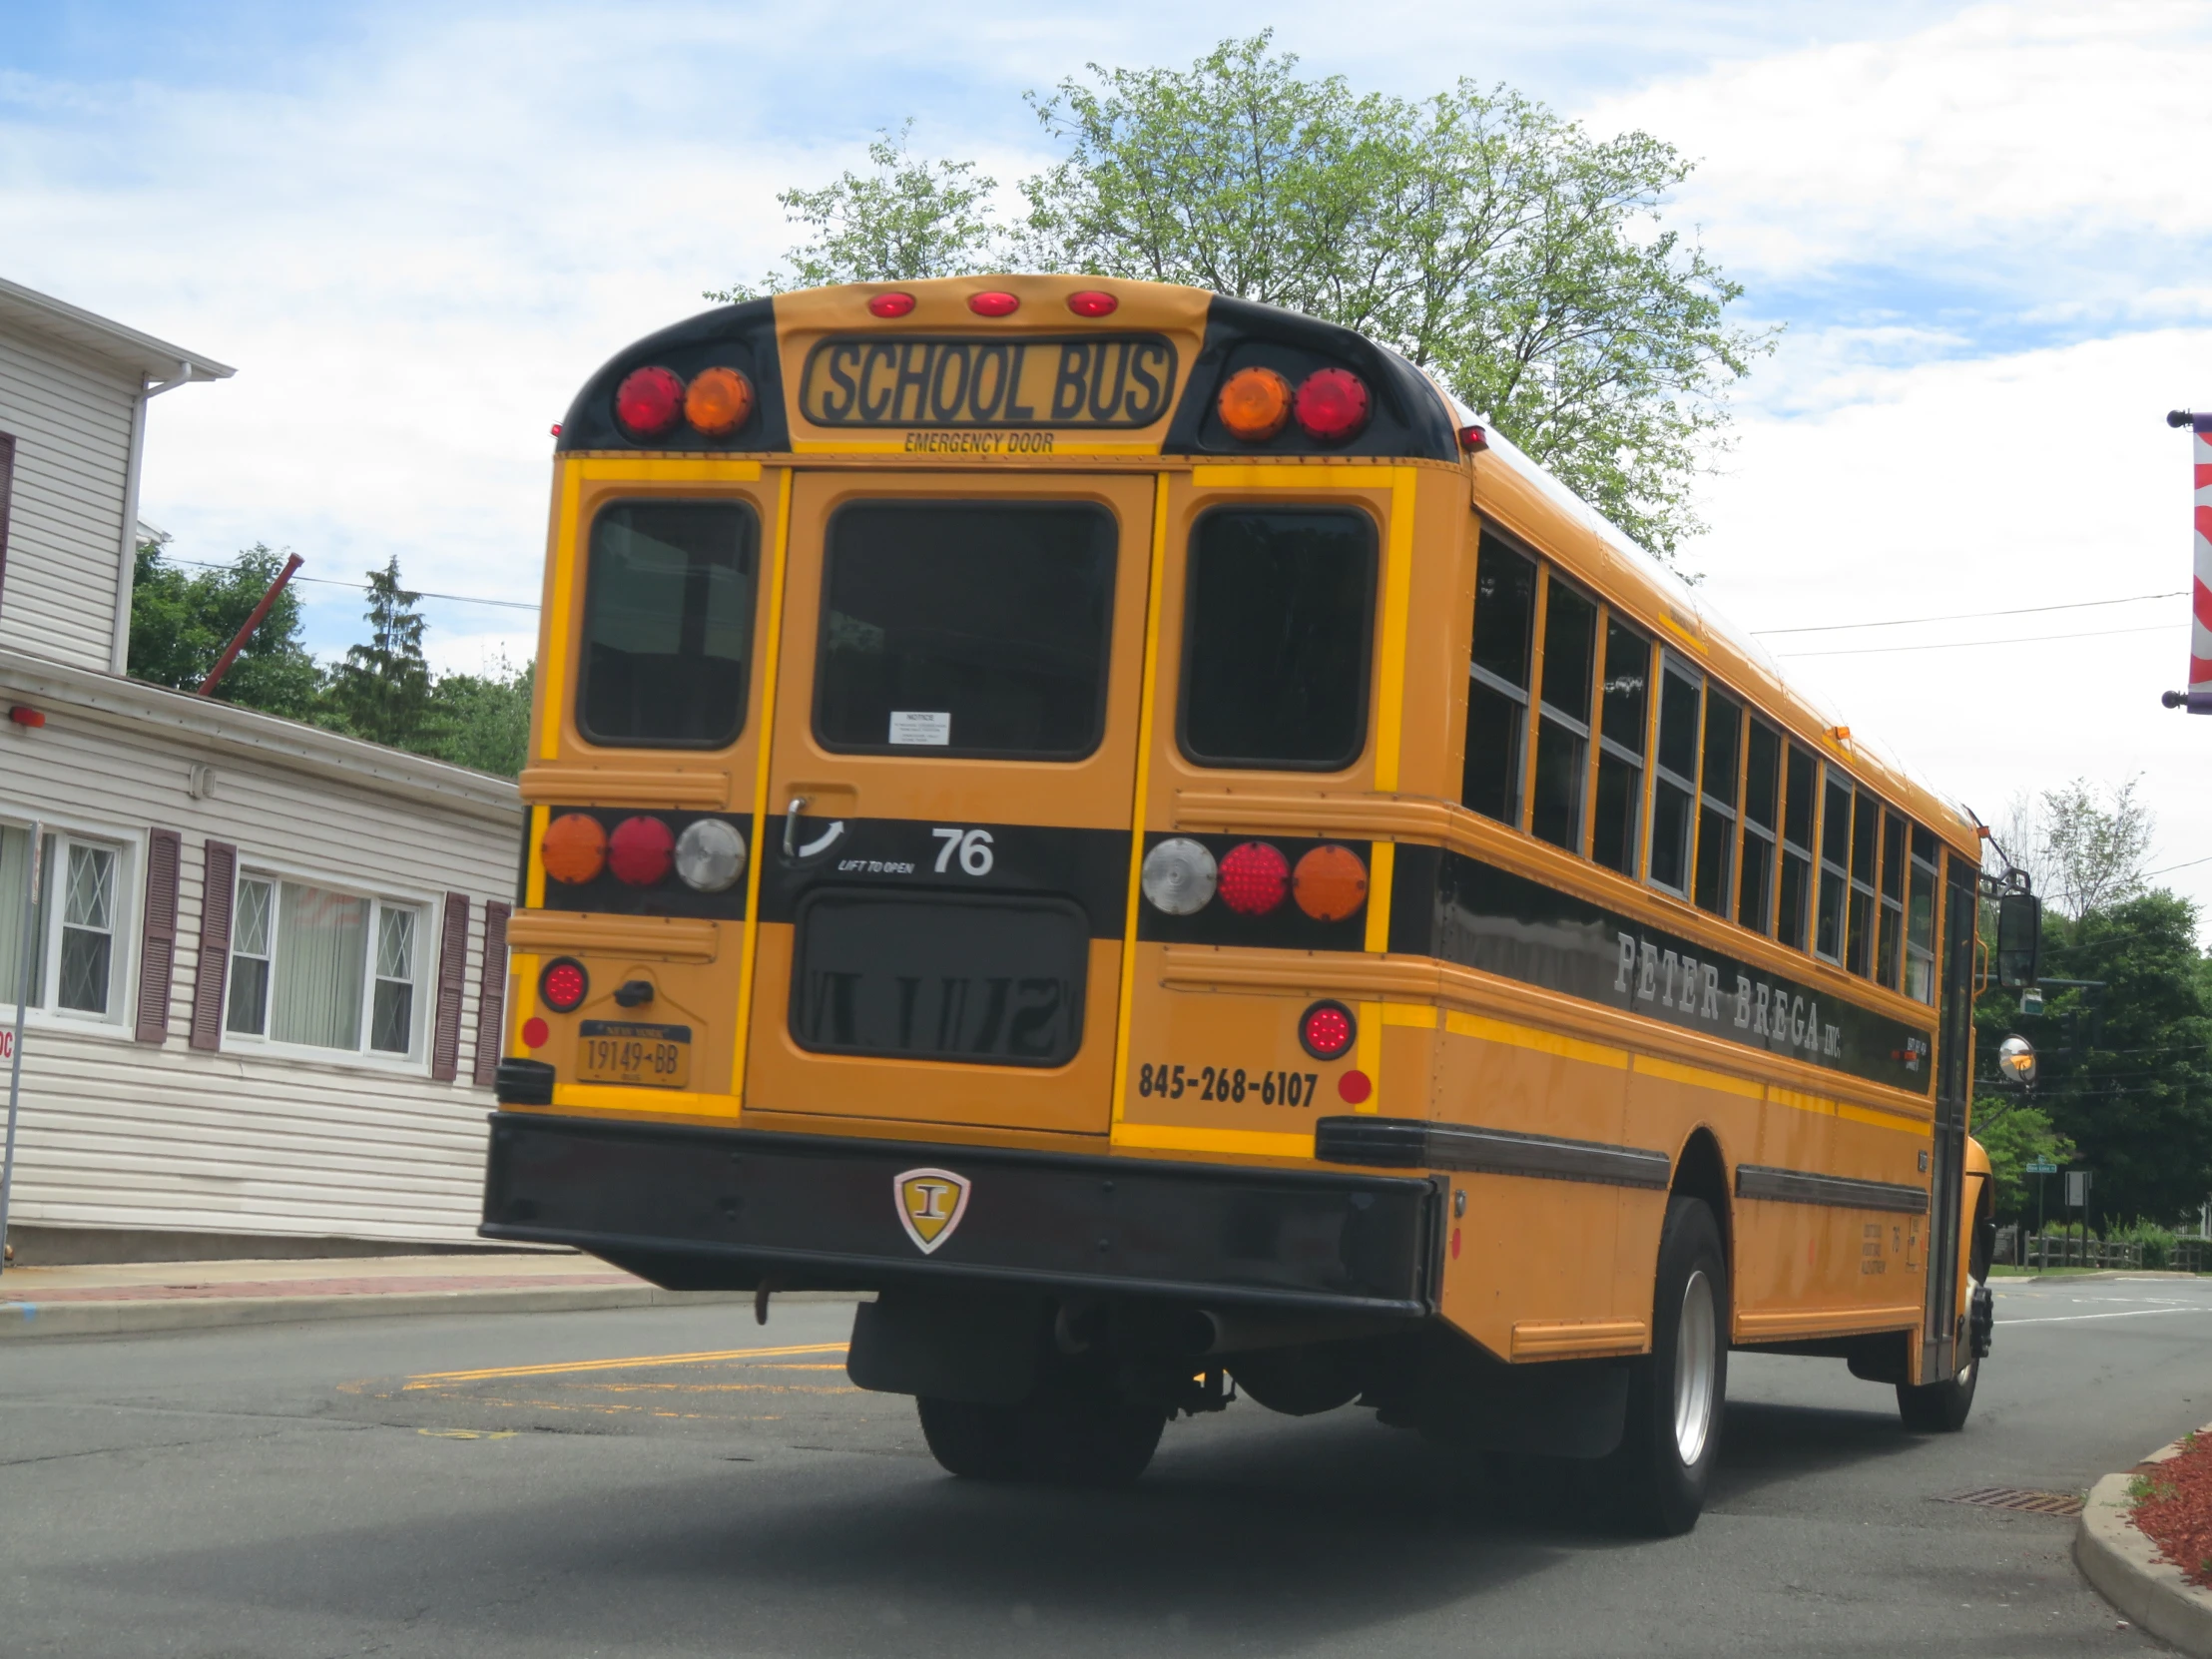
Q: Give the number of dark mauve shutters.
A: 5